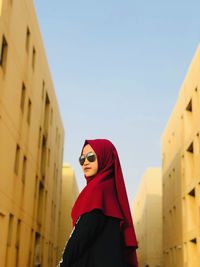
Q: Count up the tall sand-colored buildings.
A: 4